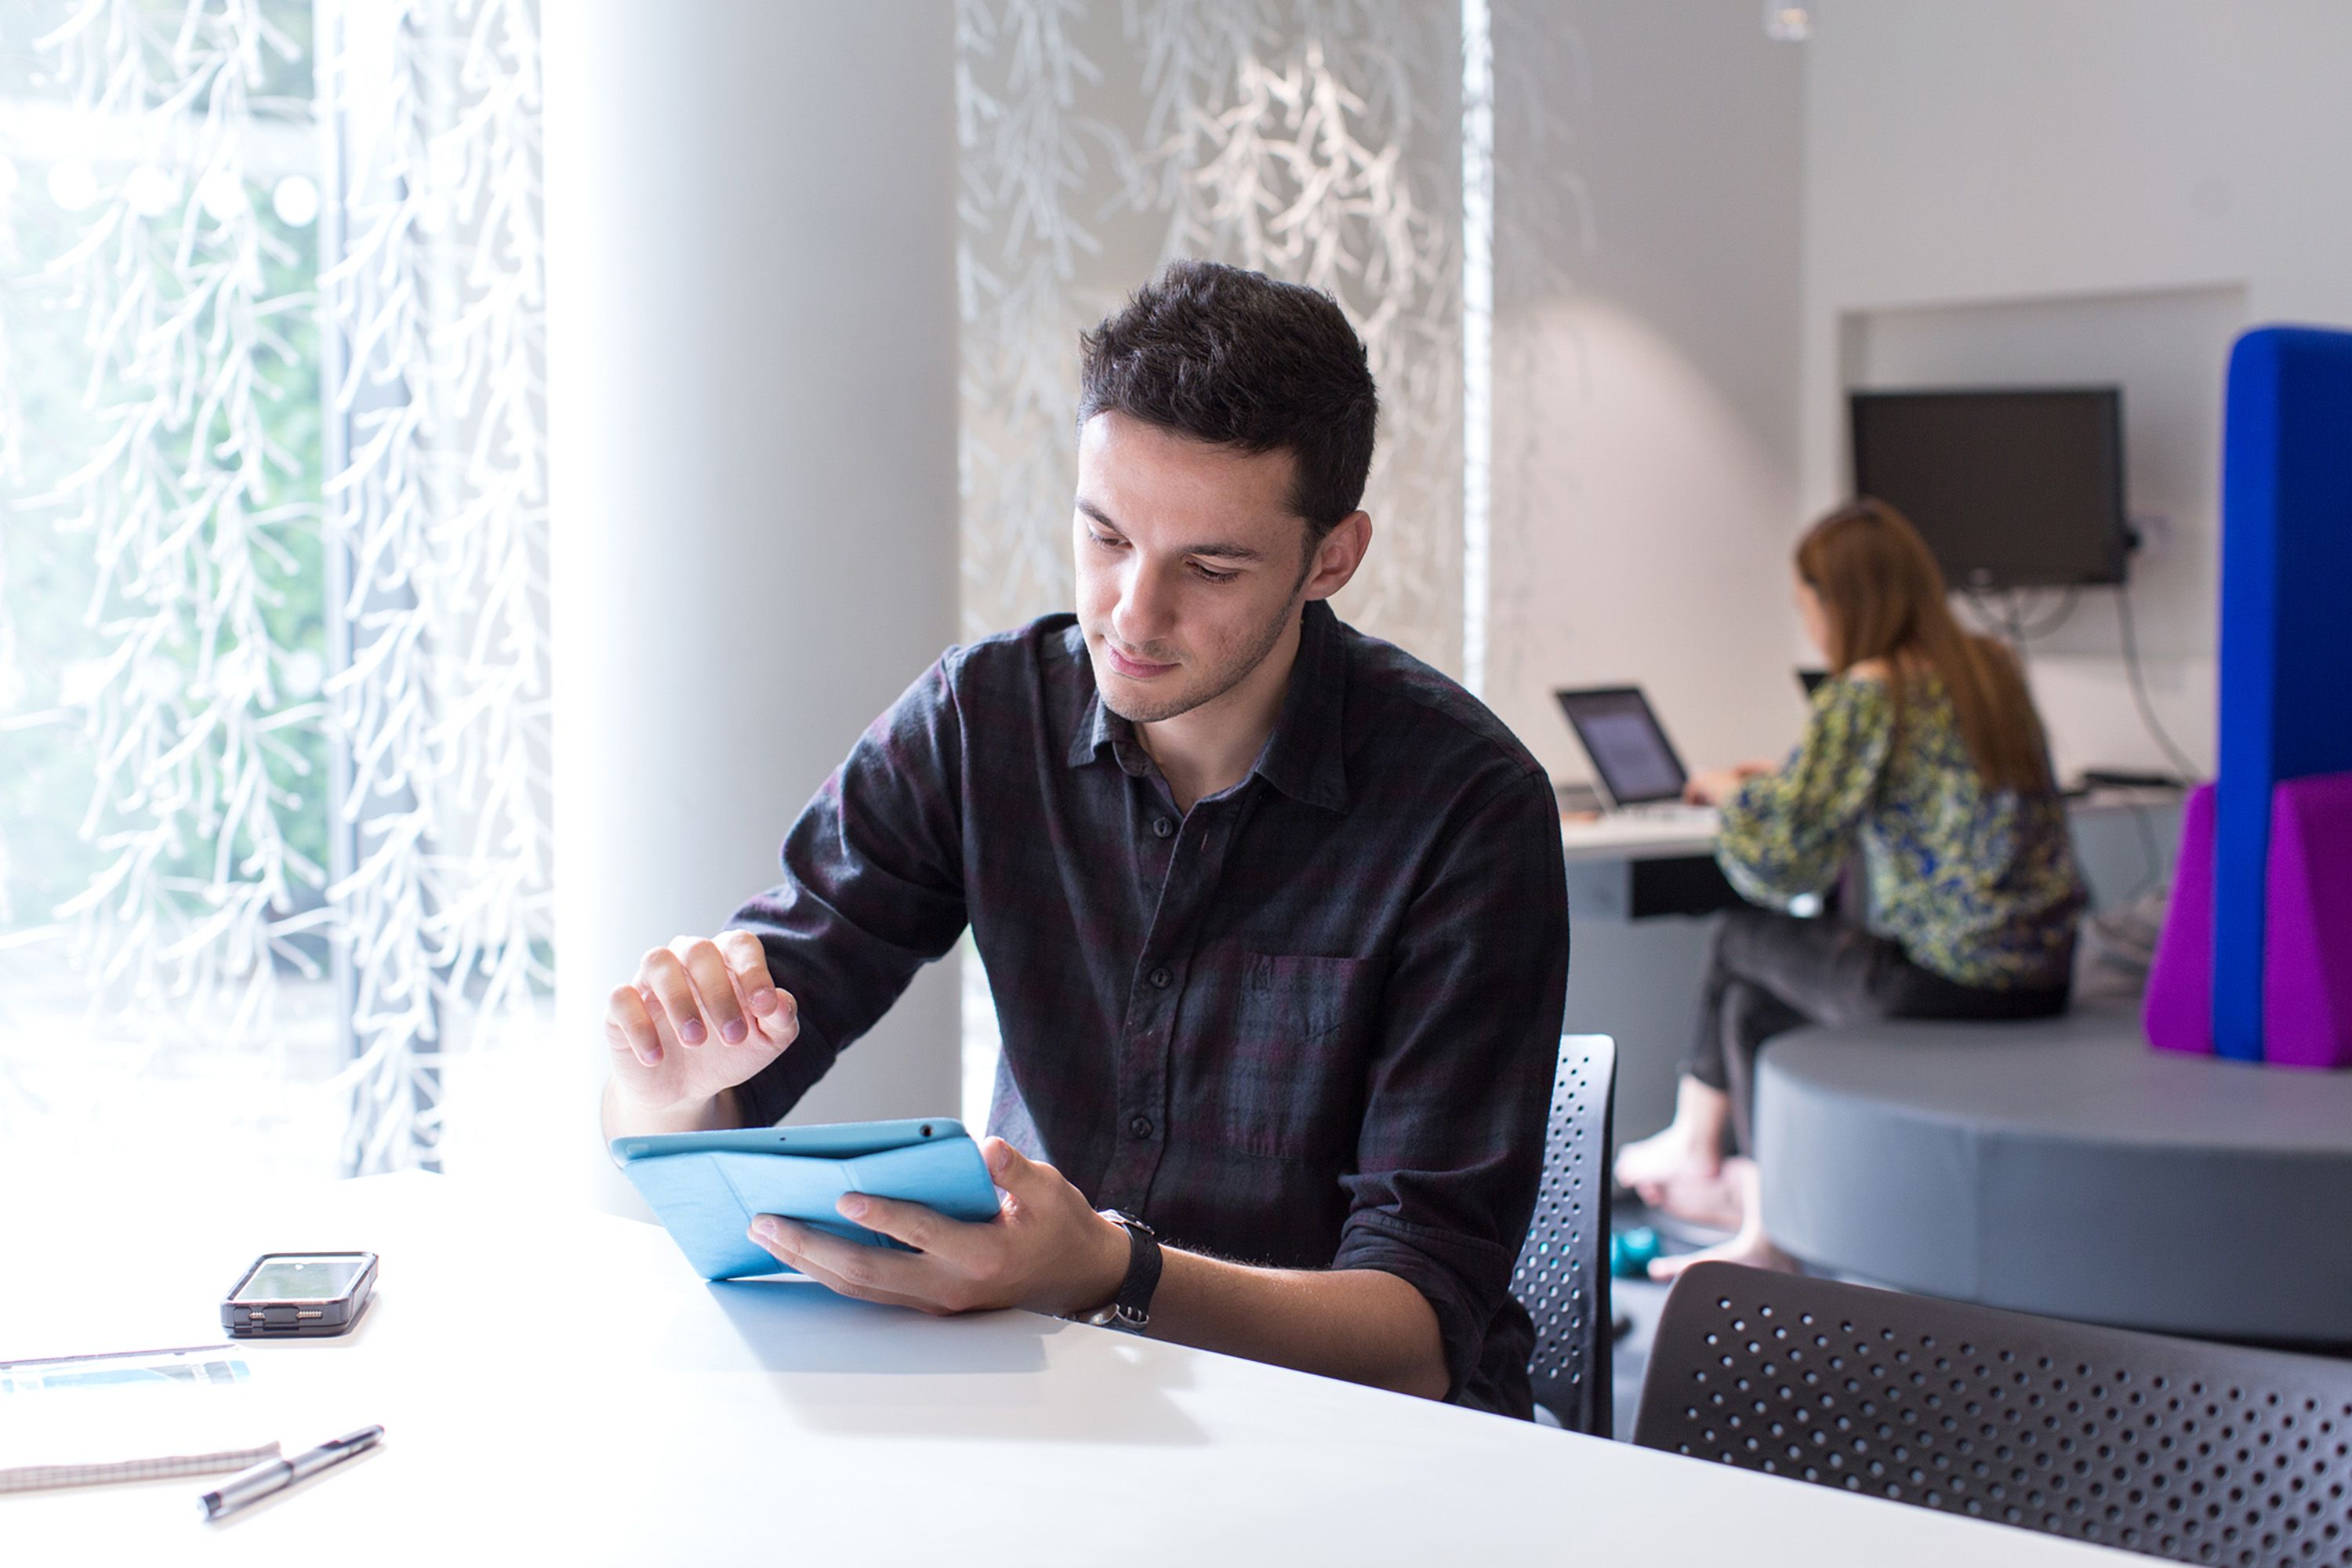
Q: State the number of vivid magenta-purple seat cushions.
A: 2